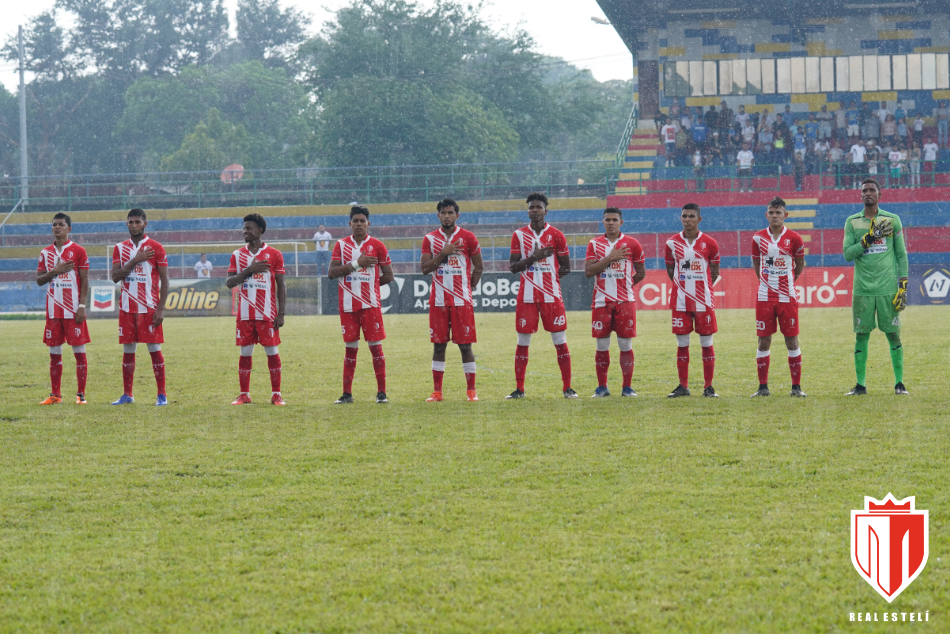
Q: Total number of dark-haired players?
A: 10